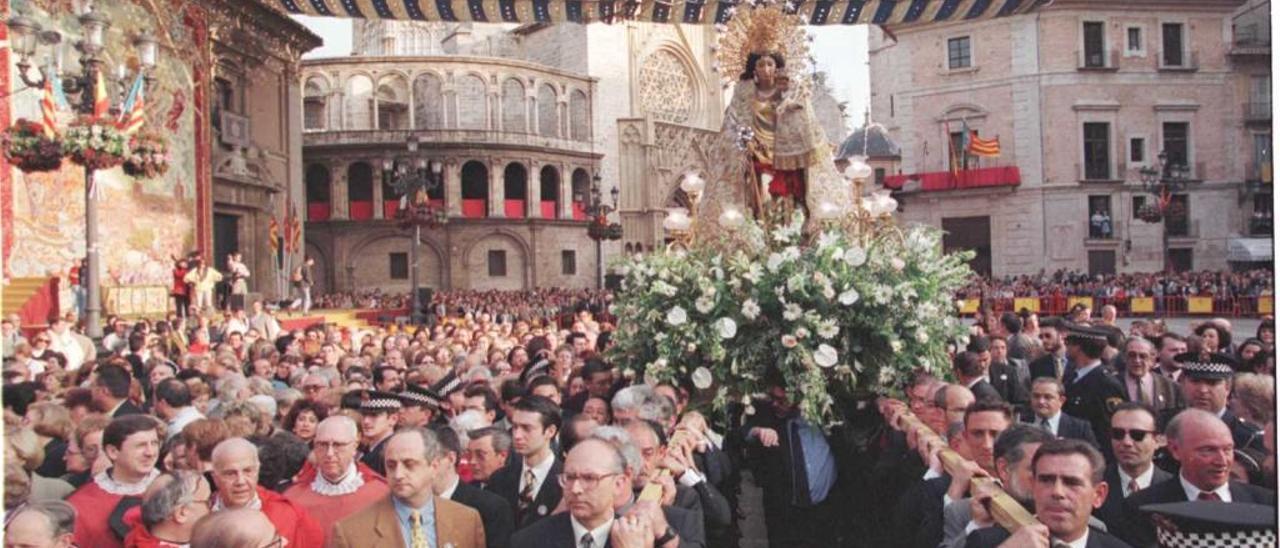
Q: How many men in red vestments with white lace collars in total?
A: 3